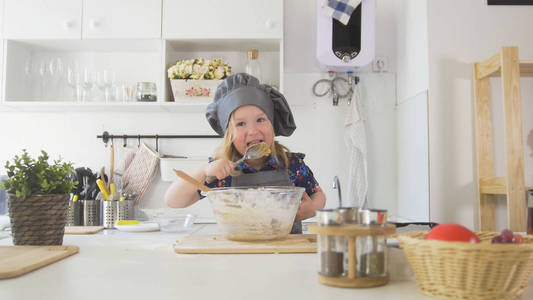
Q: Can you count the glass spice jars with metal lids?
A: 3